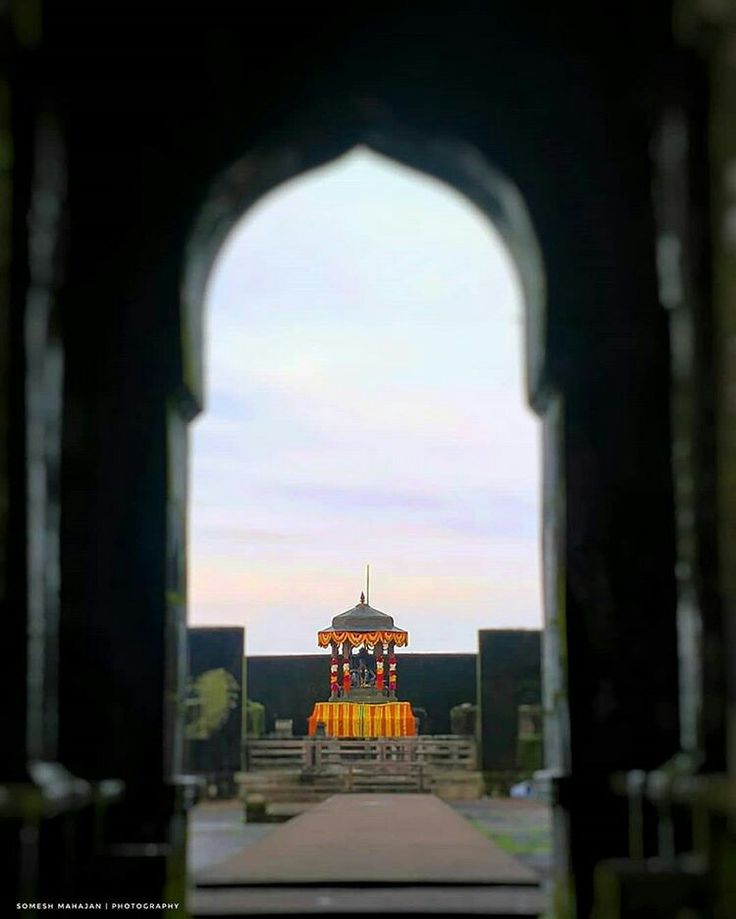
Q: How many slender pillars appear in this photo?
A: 4